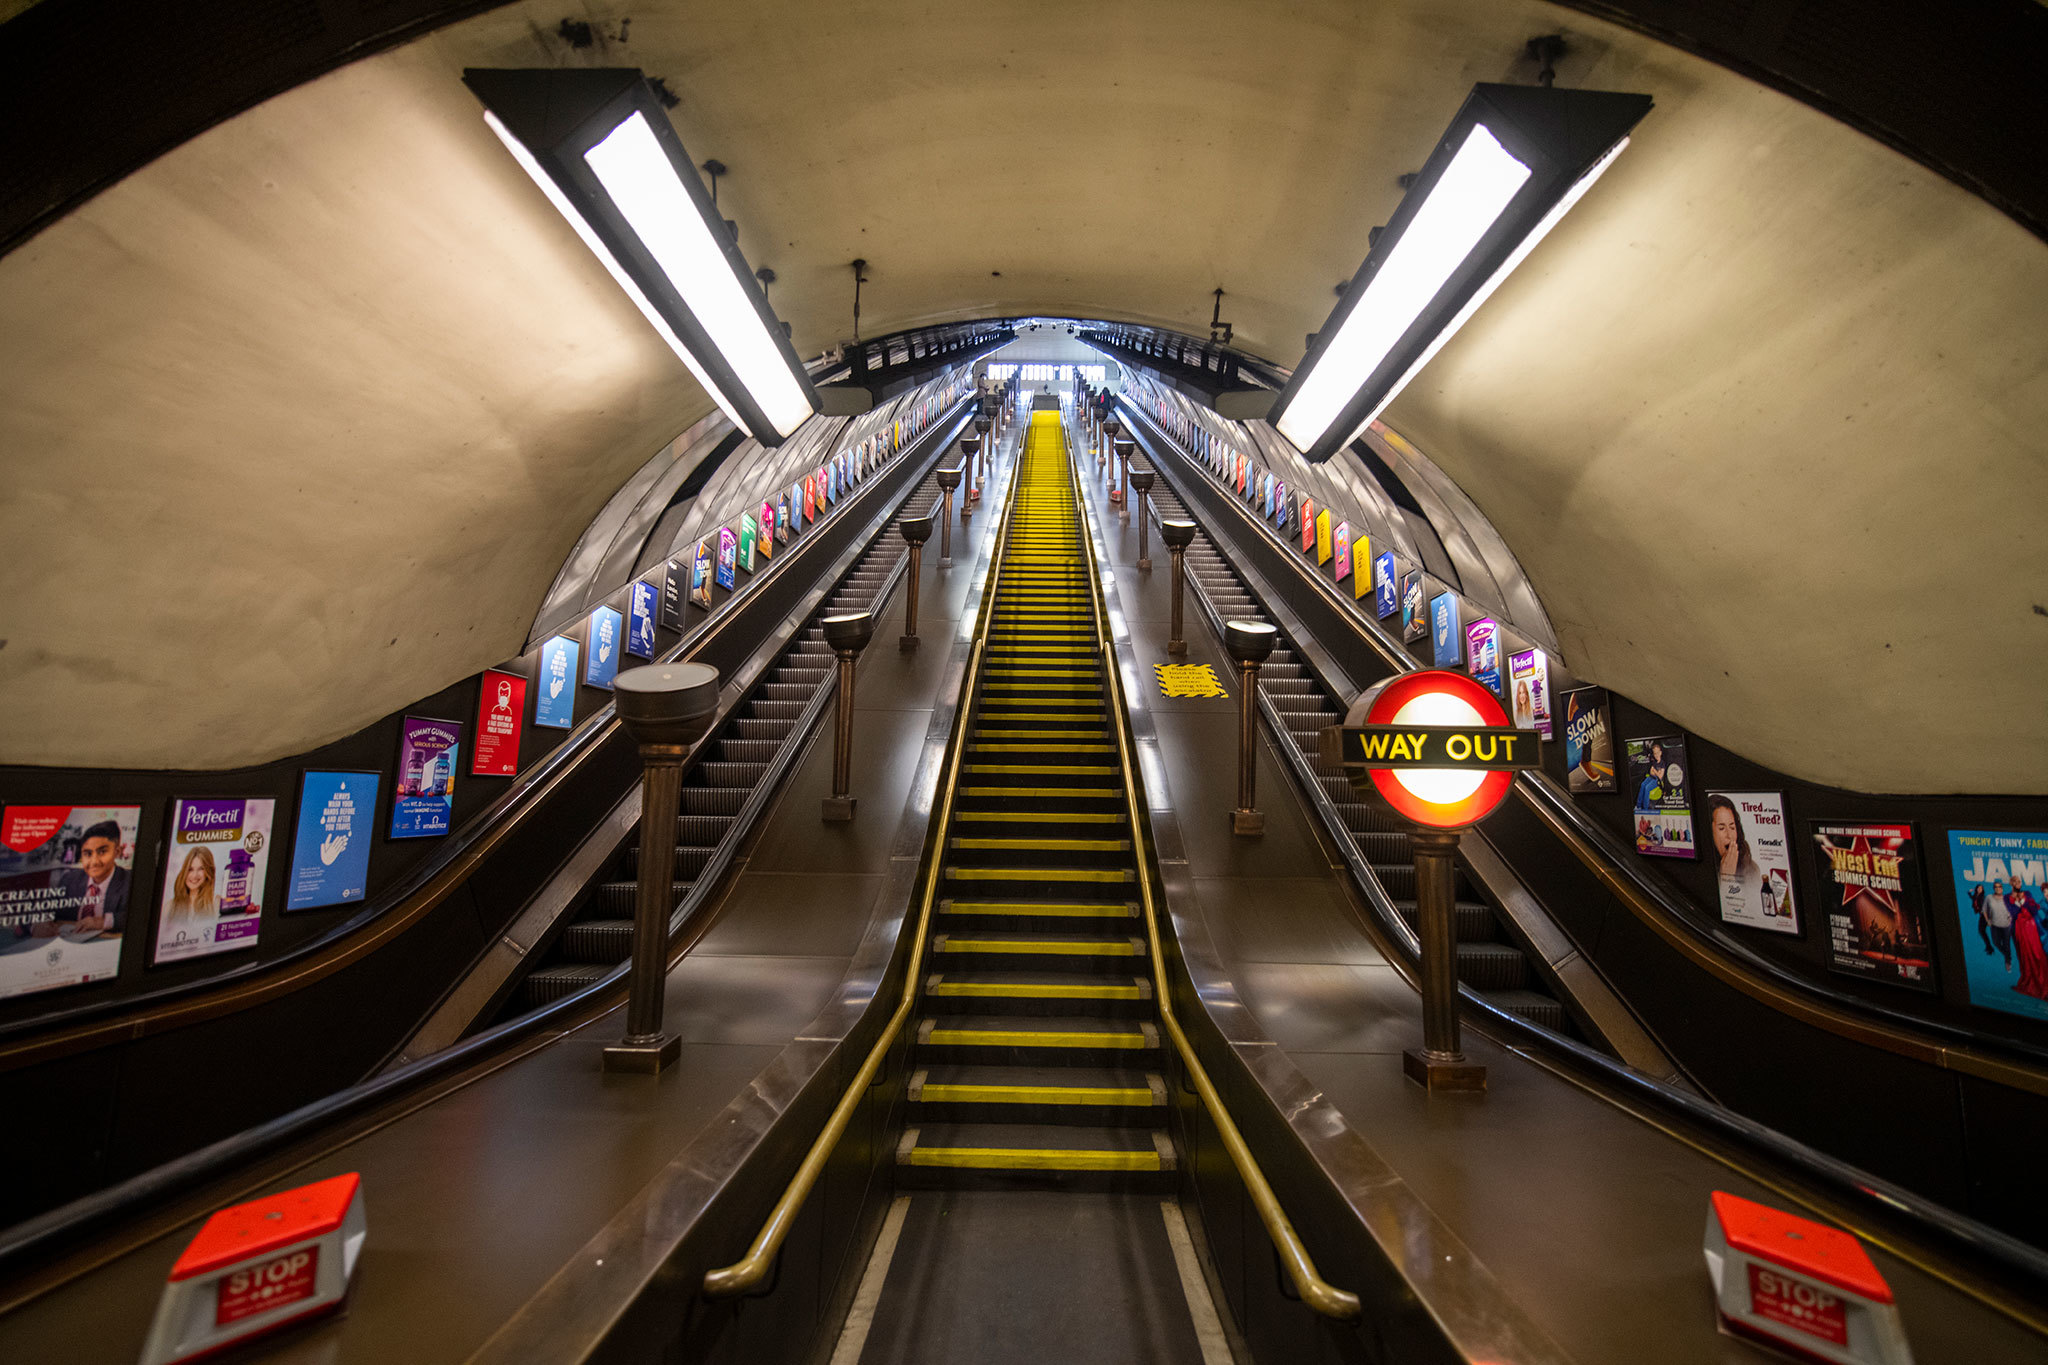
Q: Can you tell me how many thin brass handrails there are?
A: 2